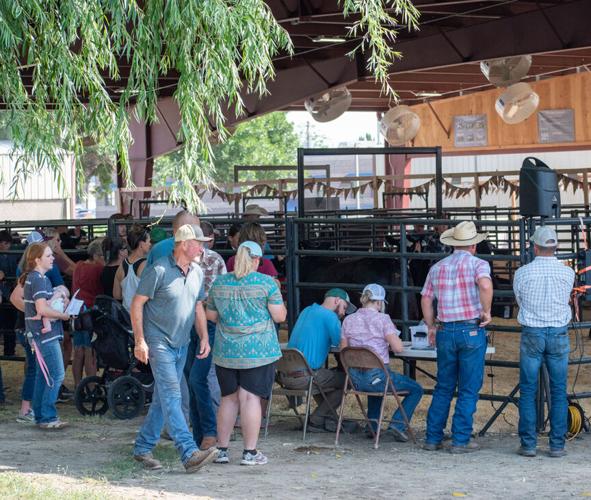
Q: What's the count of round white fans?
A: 4